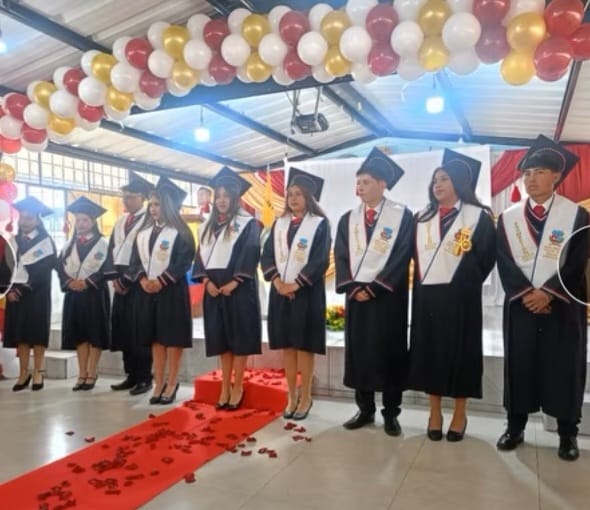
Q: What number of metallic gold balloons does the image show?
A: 15